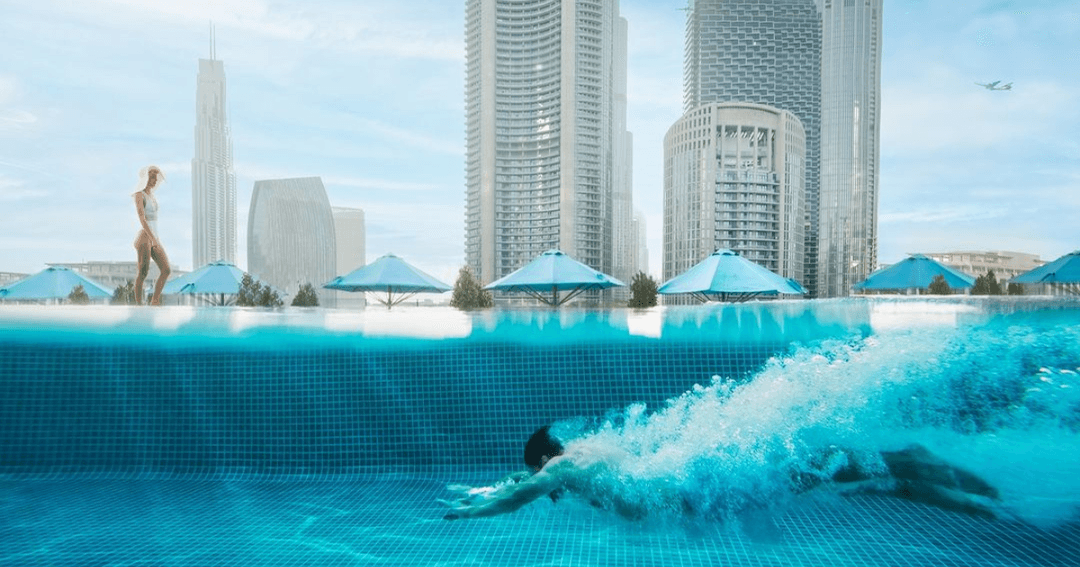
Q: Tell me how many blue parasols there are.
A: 7